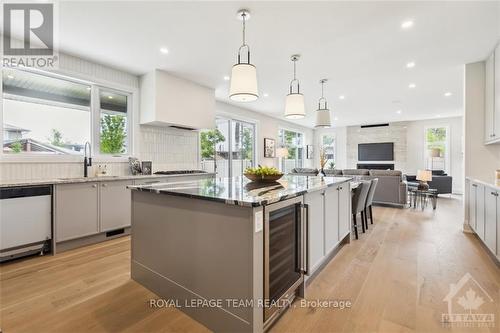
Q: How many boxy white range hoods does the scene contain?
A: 1